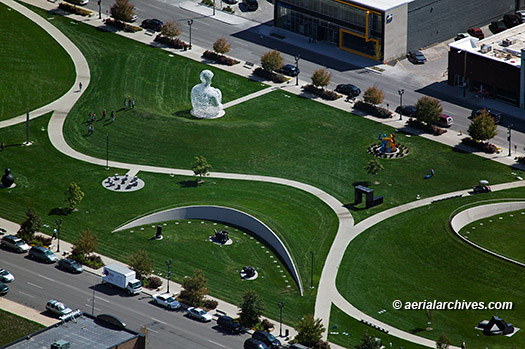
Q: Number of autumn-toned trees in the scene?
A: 11